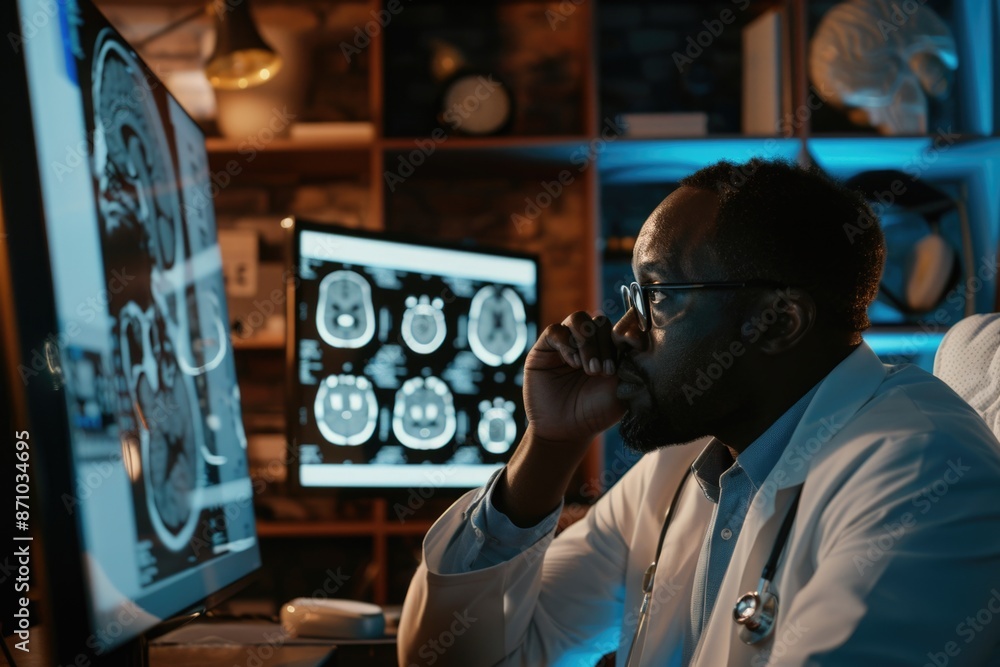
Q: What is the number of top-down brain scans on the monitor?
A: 6